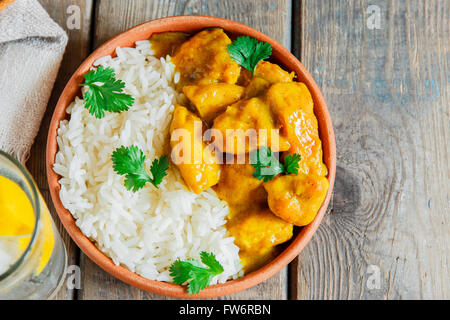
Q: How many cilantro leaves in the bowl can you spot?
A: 5